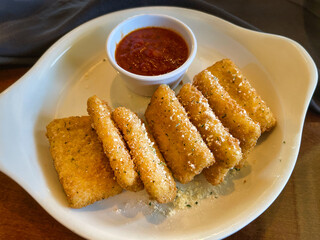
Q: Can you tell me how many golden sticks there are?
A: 7